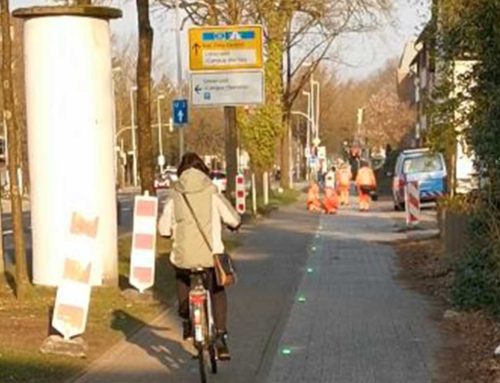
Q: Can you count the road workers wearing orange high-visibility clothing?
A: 4